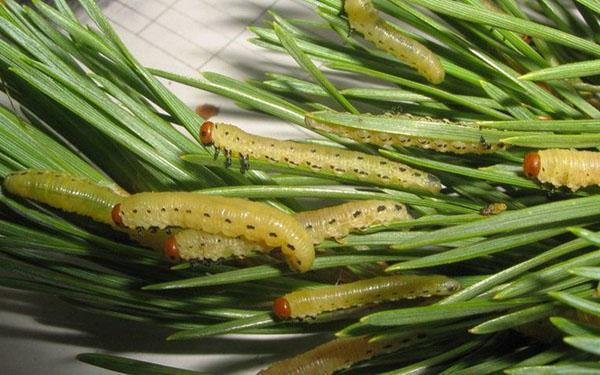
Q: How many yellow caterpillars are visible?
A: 9